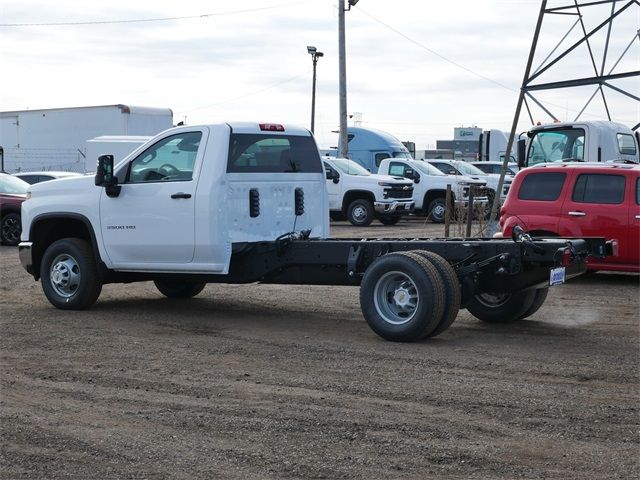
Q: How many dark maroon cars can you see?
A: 1